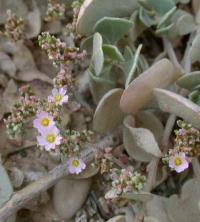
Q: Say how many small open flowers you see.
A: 5